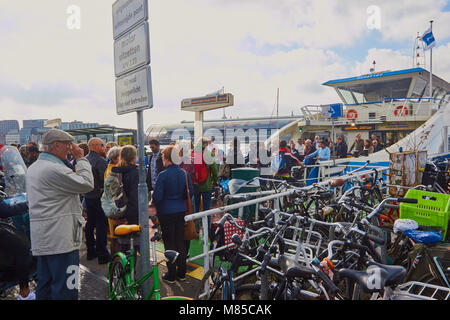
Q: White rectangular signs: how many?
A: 3